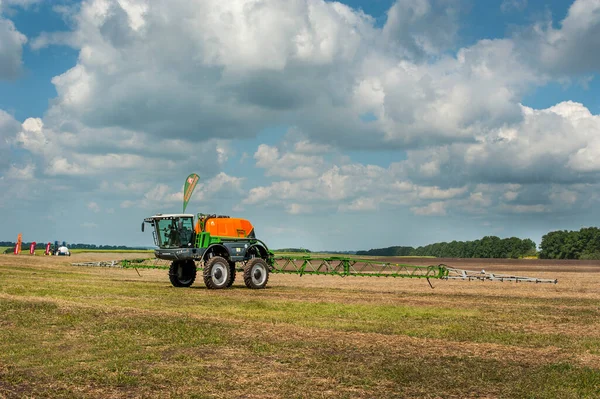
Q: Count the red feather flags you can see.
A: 3